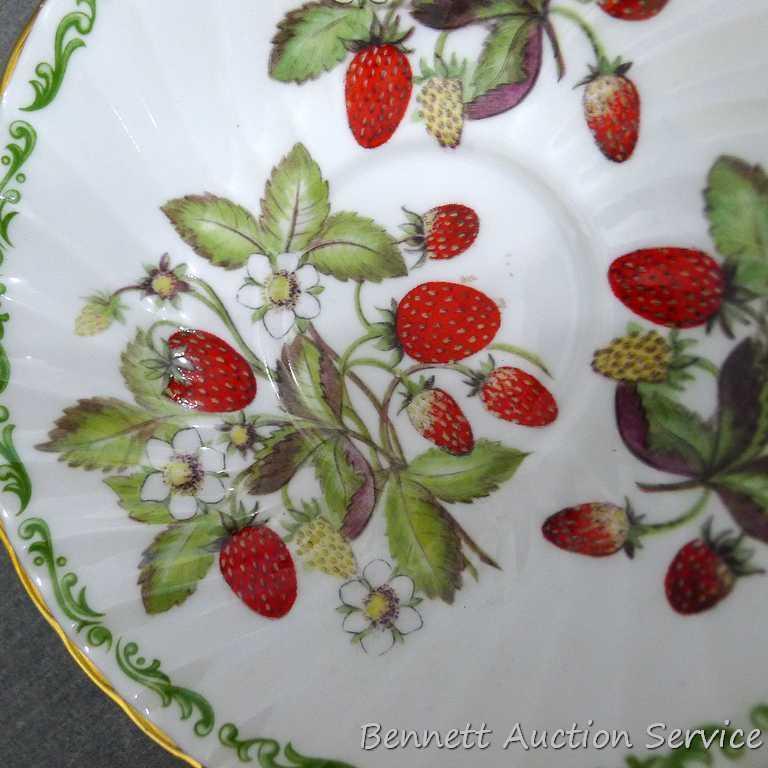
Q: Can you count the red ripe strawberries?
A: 12